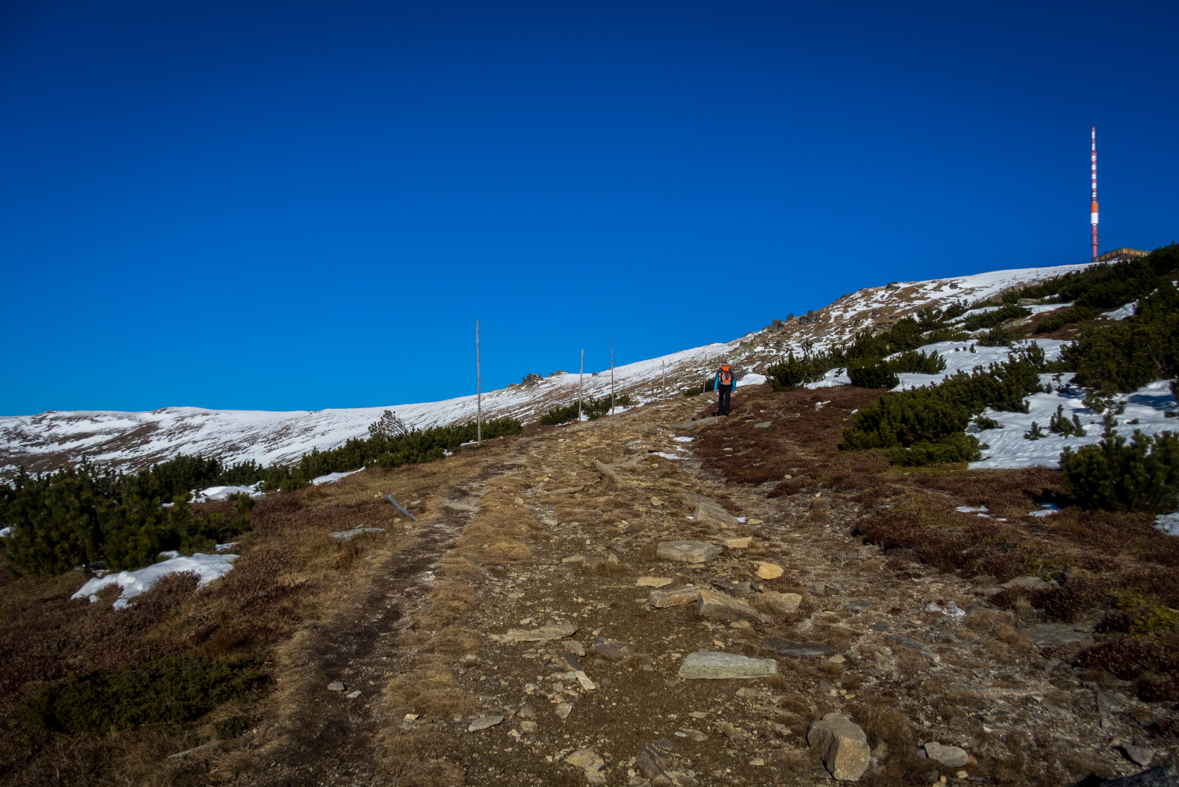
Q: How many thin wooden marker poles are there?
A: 5